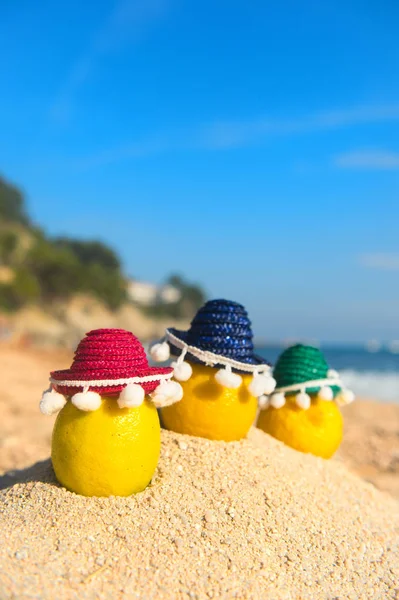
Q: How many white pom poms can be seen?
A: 15